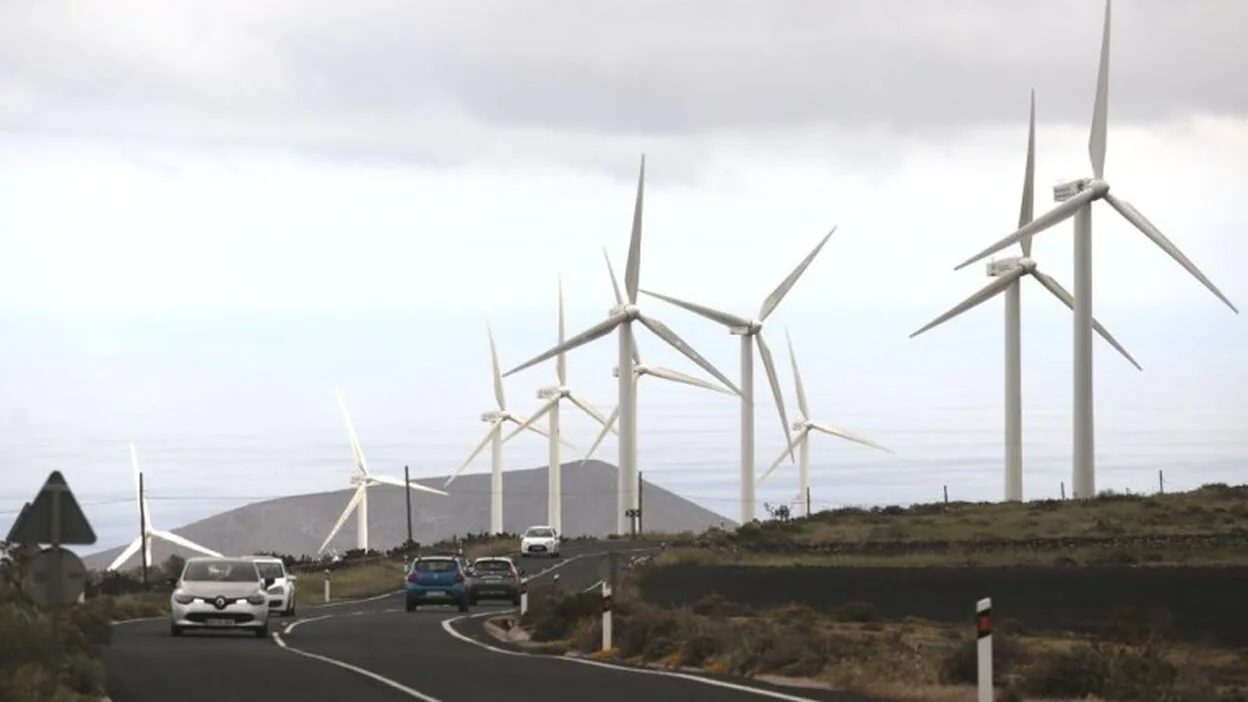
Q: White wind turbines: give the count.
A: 10